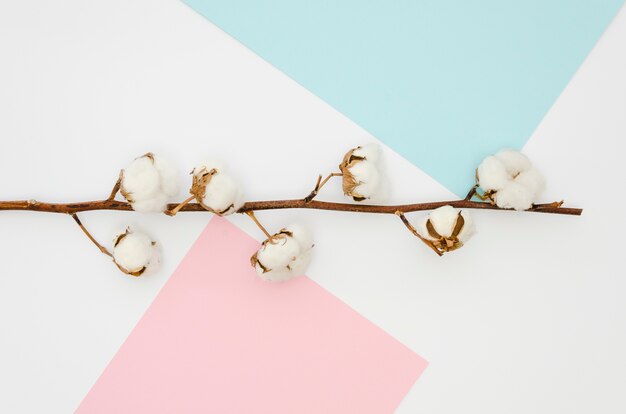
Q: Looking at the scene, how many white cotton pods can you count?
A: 7